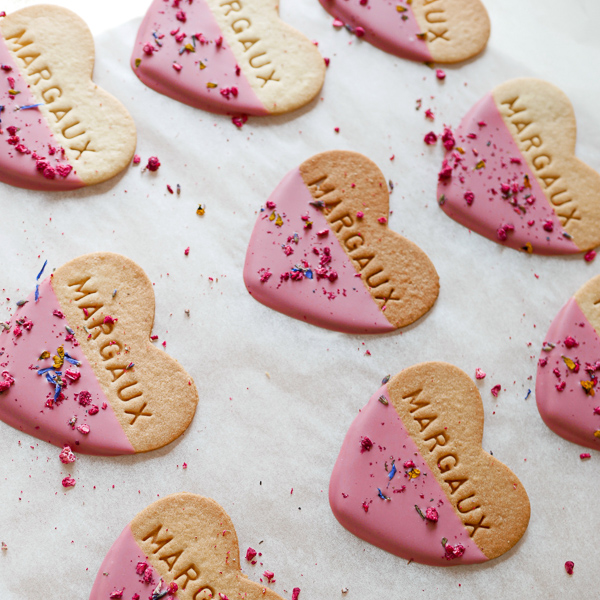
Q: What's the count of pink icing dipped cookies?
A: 9